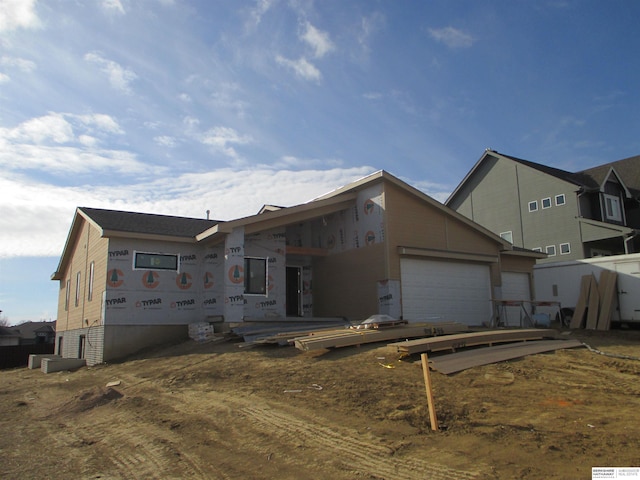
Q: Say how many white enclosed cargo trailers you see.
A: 1